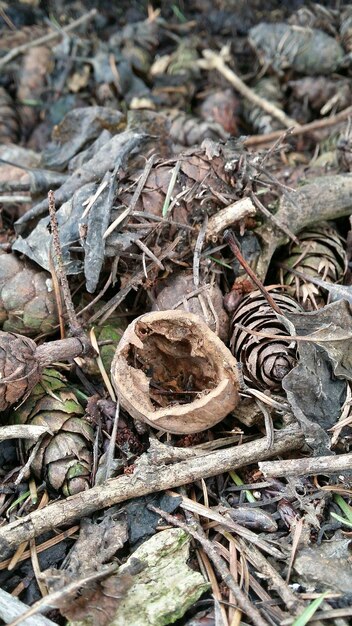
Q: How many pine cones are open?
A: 2